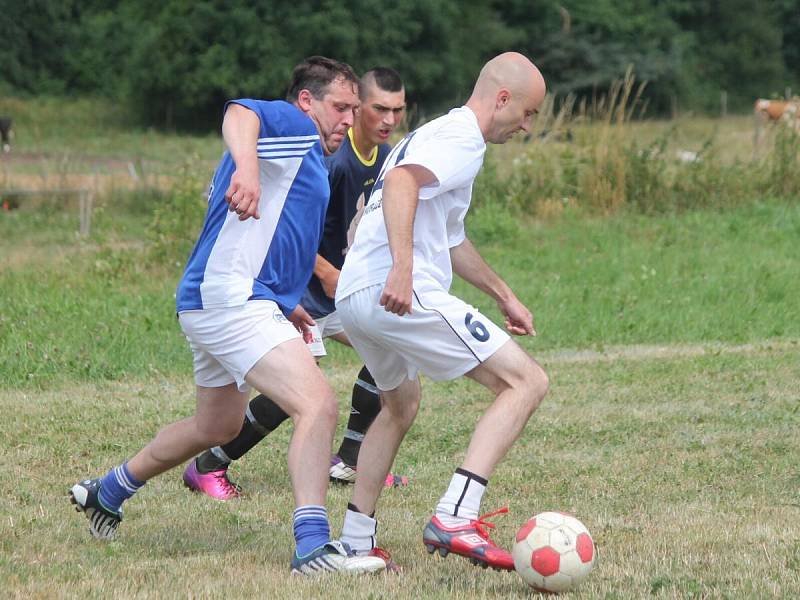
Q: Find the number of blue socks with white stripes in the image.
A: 2